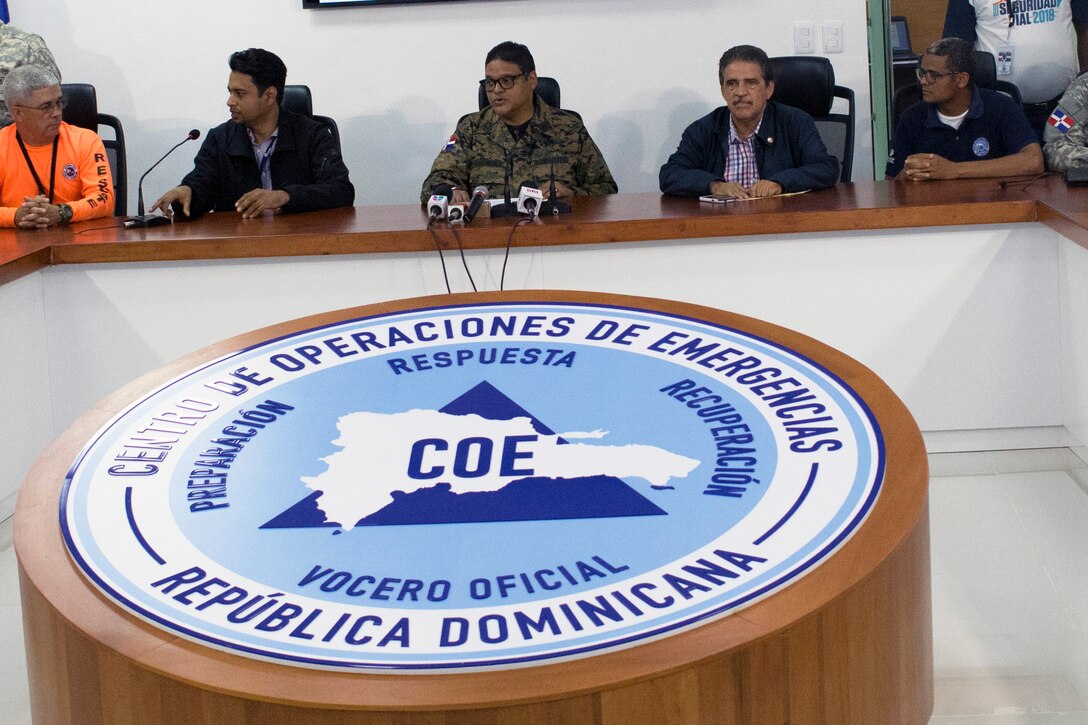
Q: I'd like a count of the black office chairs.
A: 5